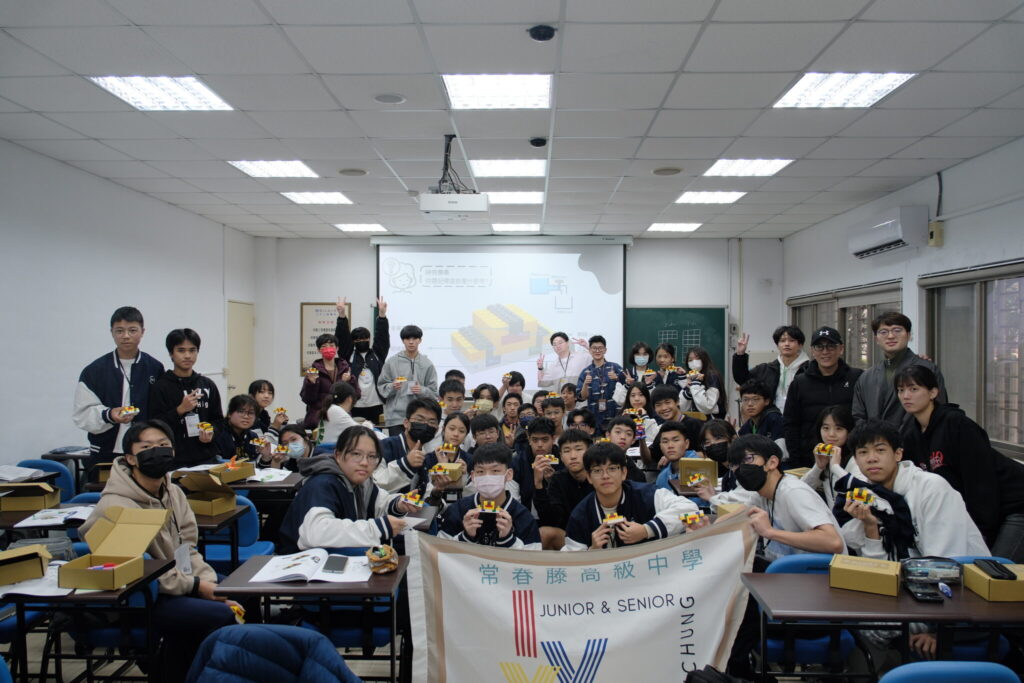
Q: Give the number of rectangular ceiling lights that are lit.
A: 12